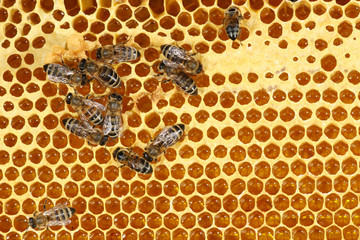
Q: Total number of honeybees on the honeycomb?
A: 12